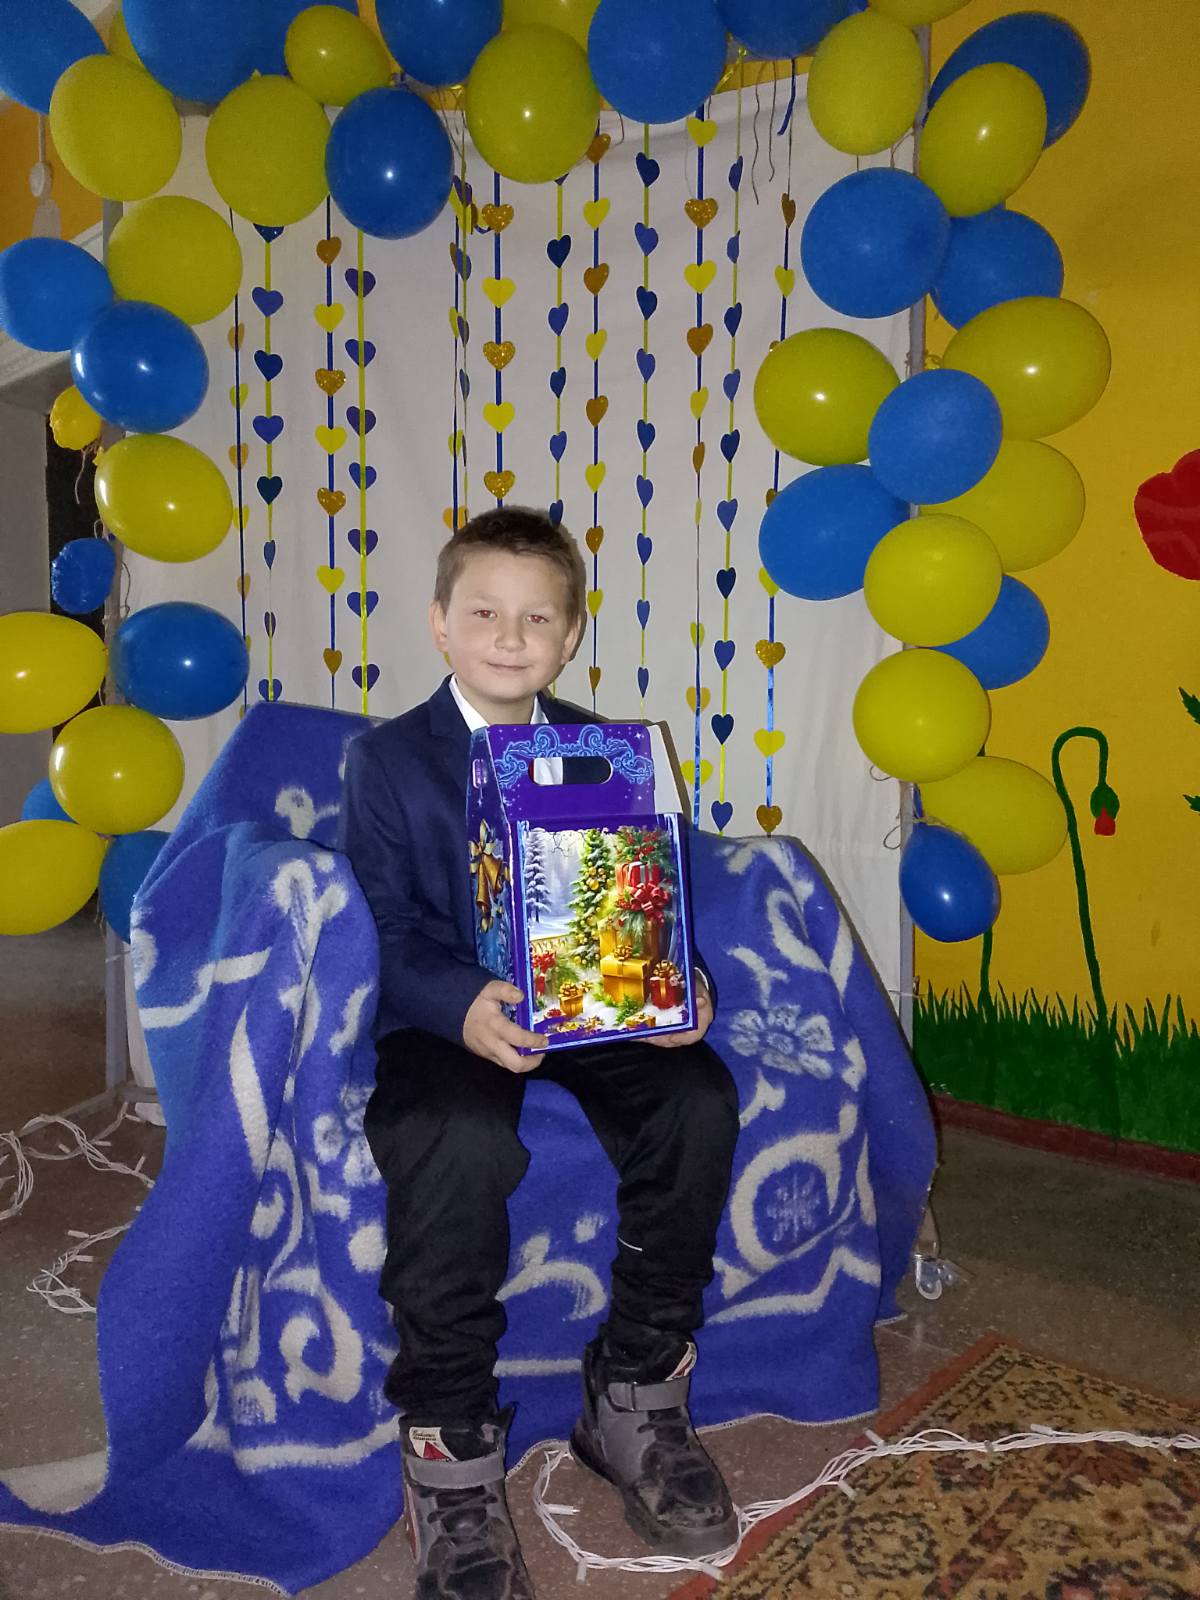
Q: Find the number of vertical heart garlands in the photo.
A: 13